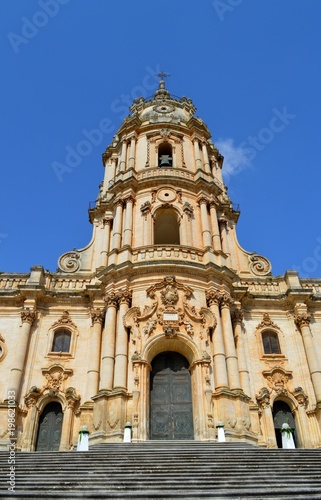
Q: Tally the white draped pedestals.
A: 4